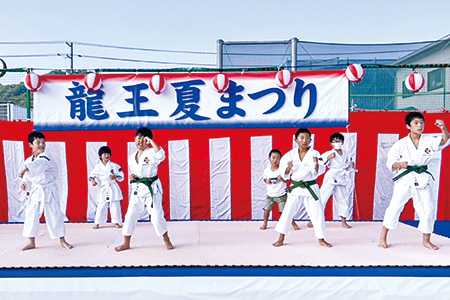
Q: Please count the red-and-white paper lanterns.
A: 7